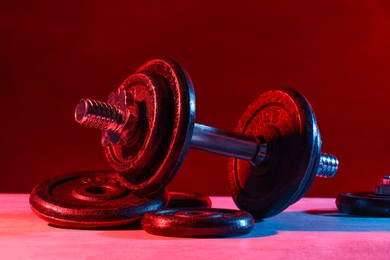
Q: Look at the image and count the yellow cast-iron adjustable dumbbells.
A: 0